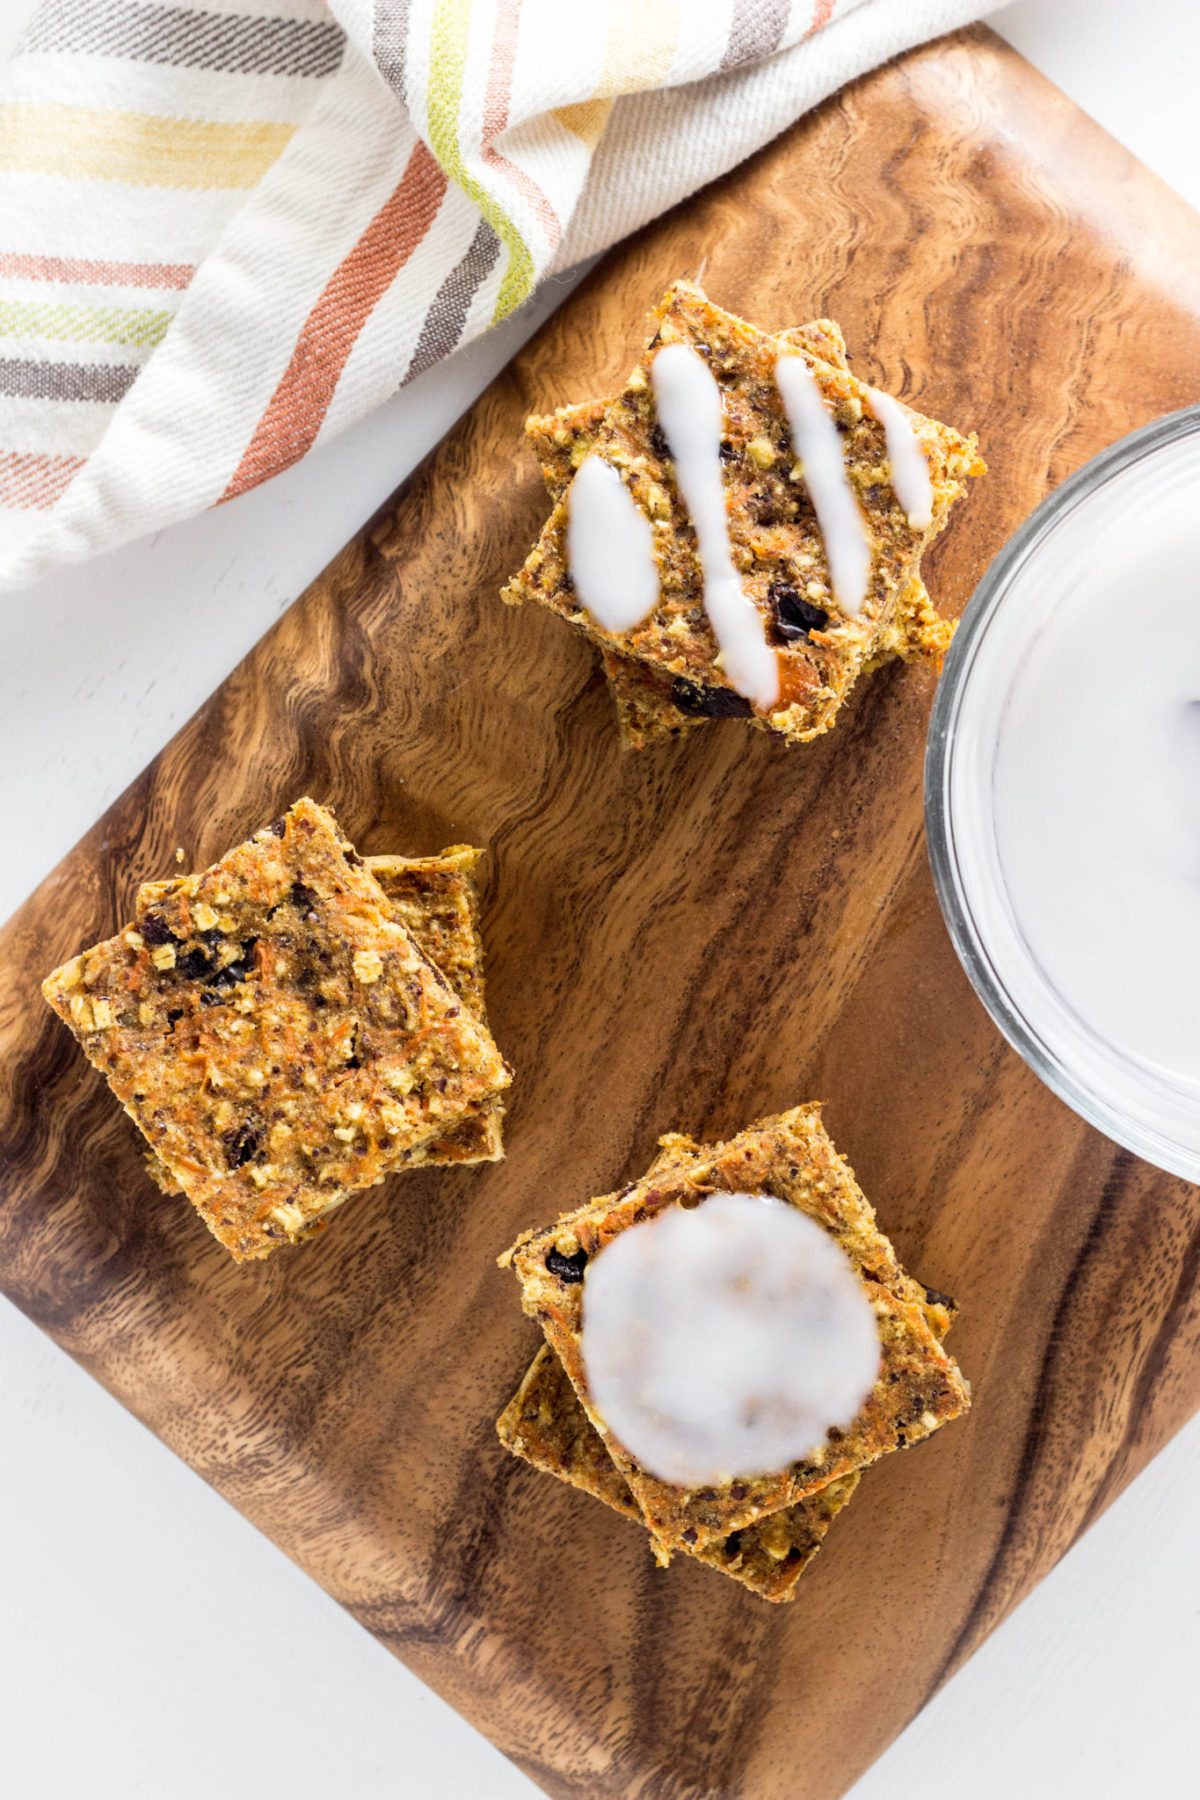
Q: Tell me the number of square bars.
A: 6